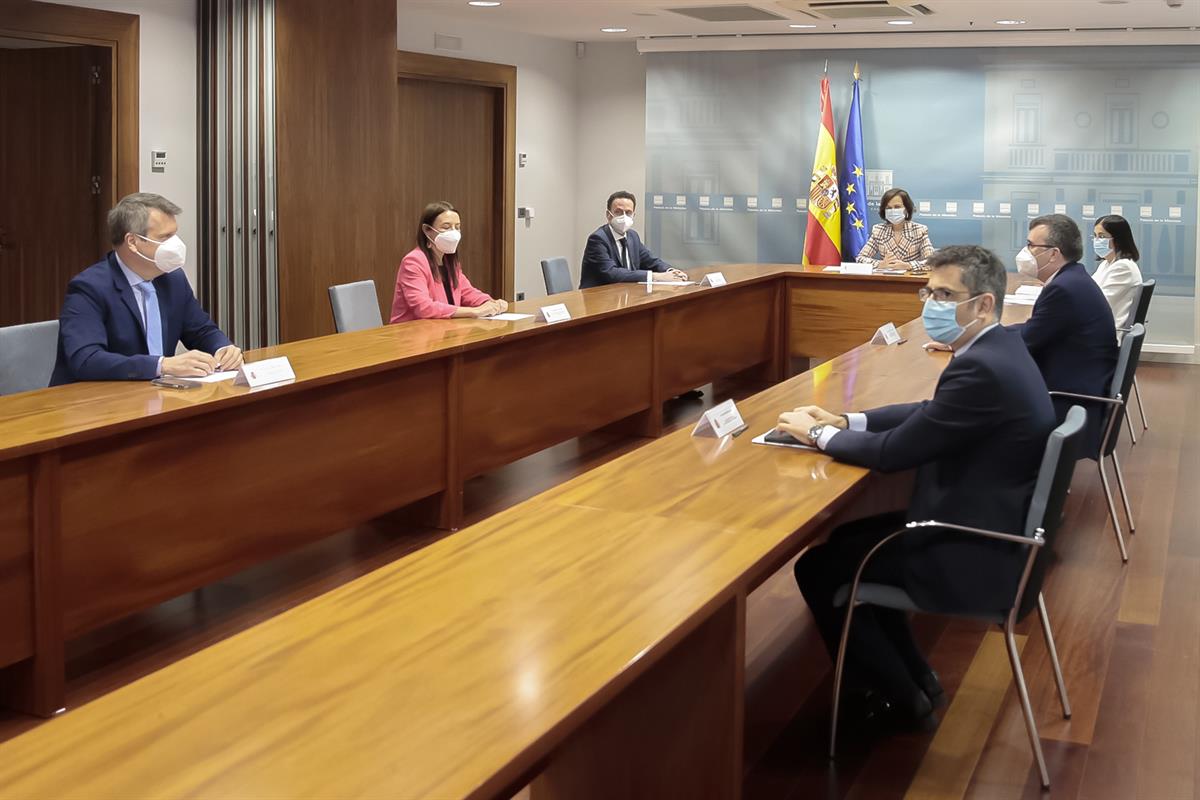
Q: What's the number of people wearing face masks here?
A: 7